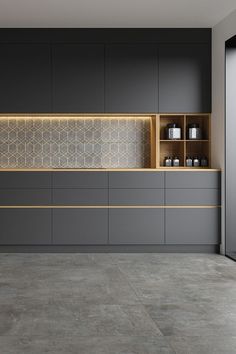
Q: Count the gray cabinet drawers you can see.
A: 12